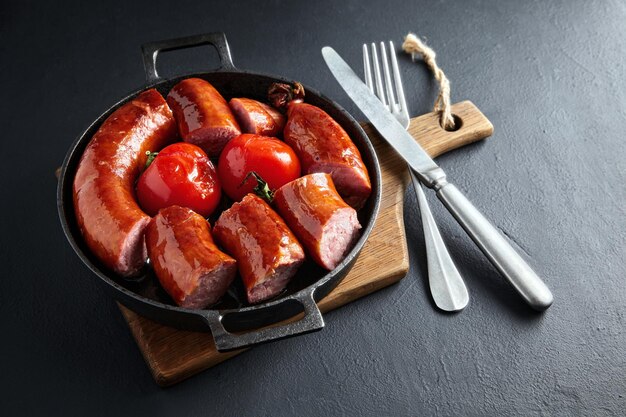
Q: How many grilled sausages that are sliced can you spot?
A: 7